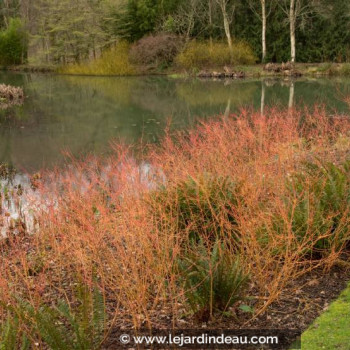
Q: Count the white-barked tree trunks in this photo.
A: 3